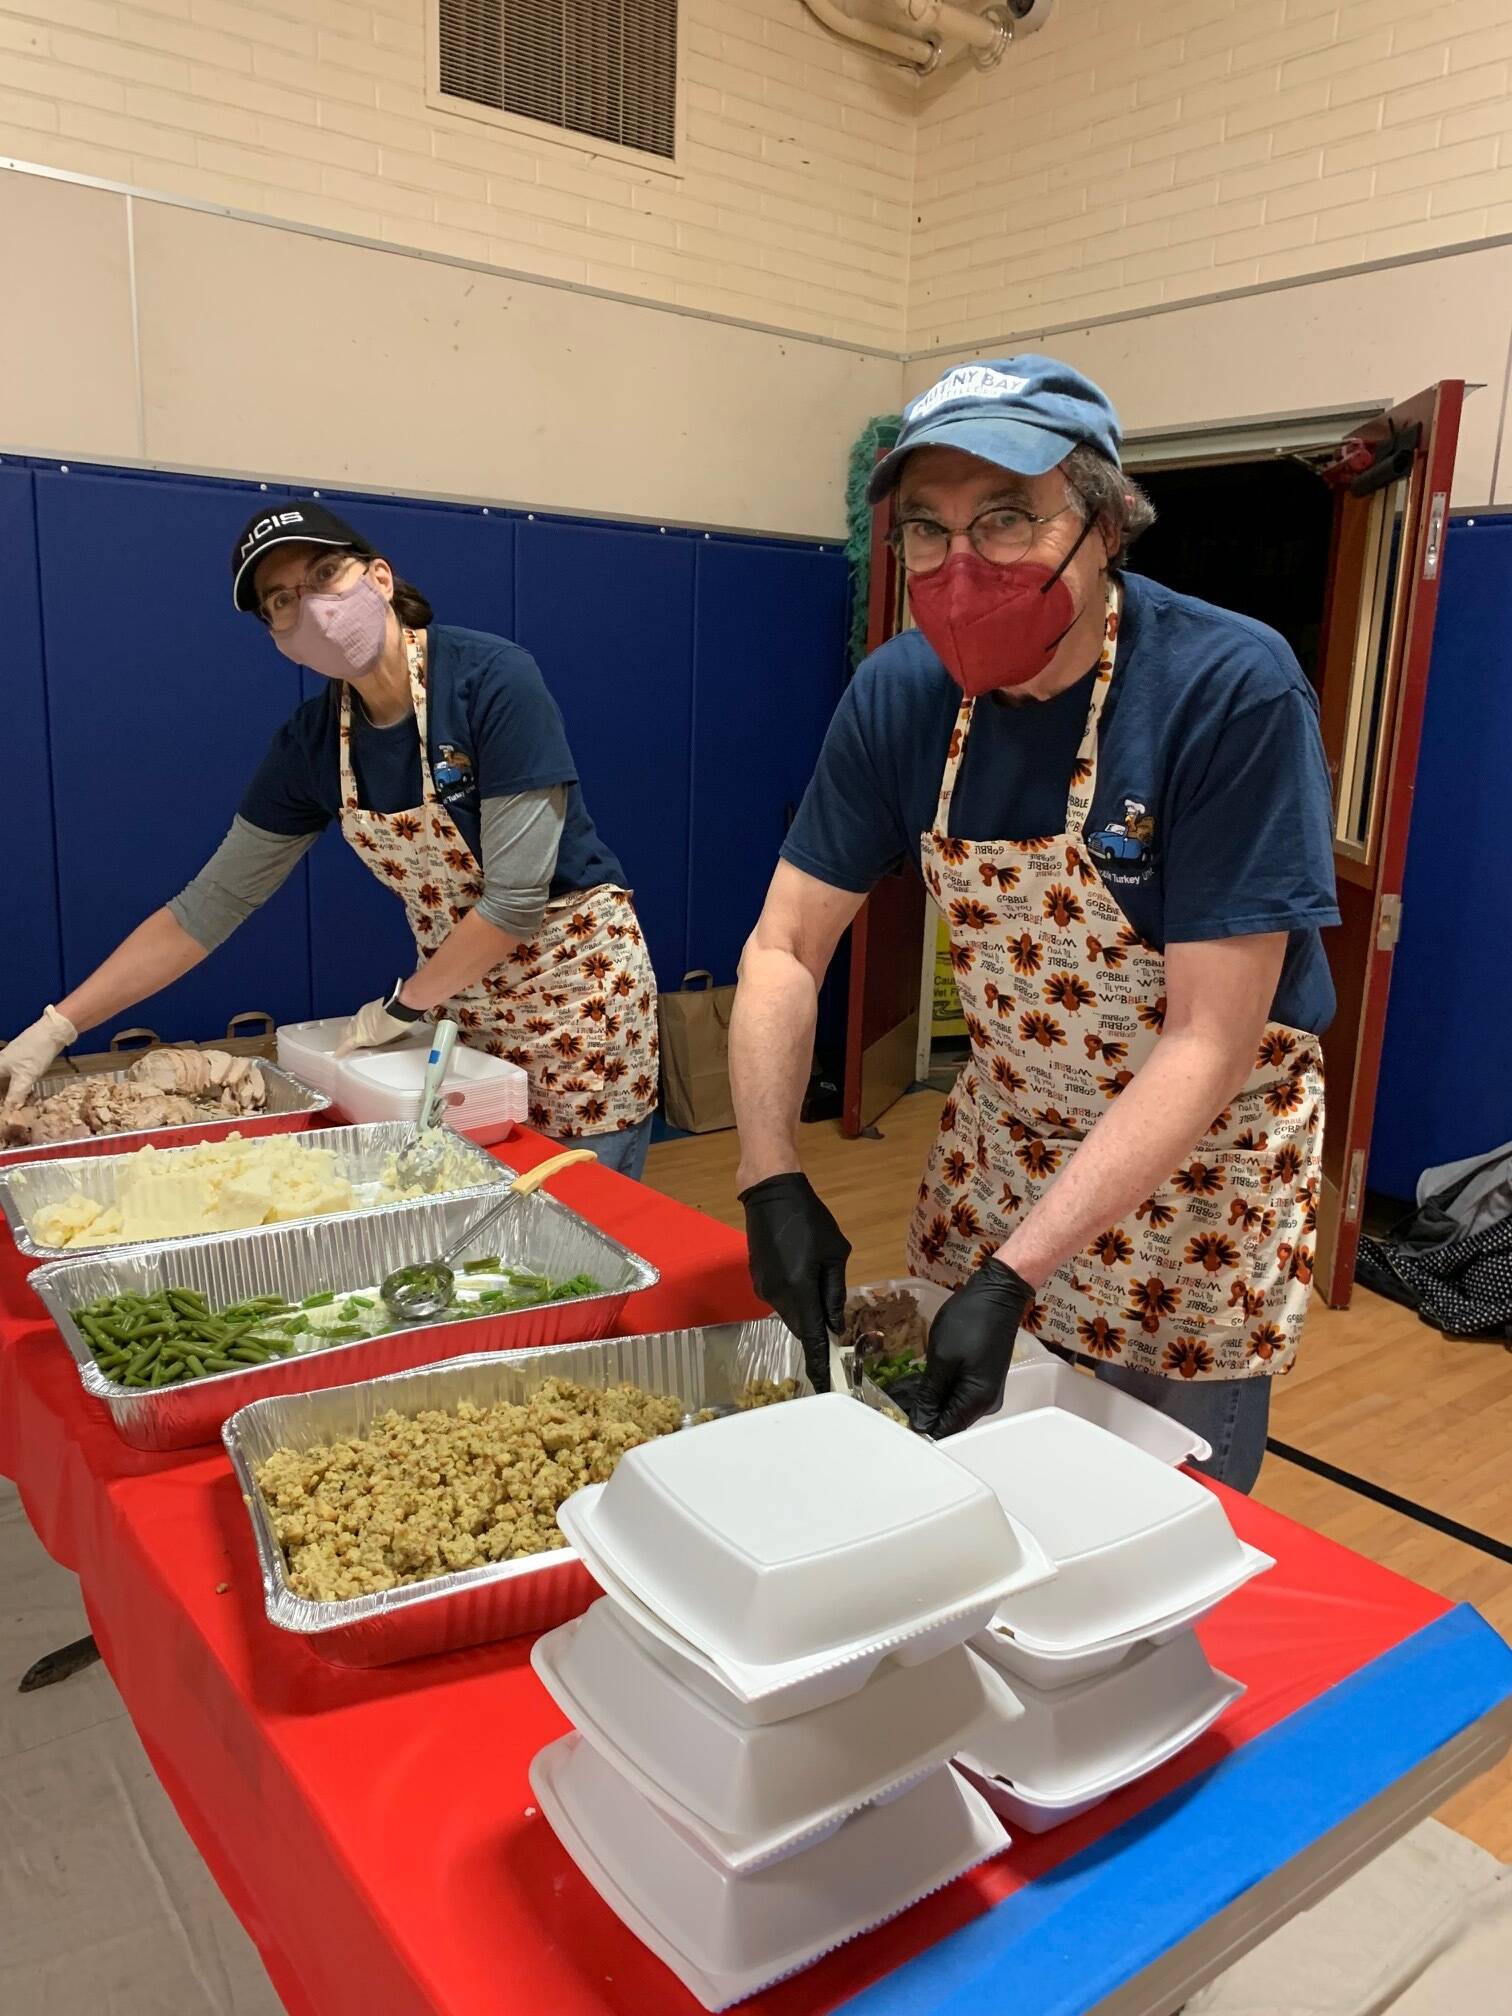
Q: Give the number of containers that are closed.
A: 5